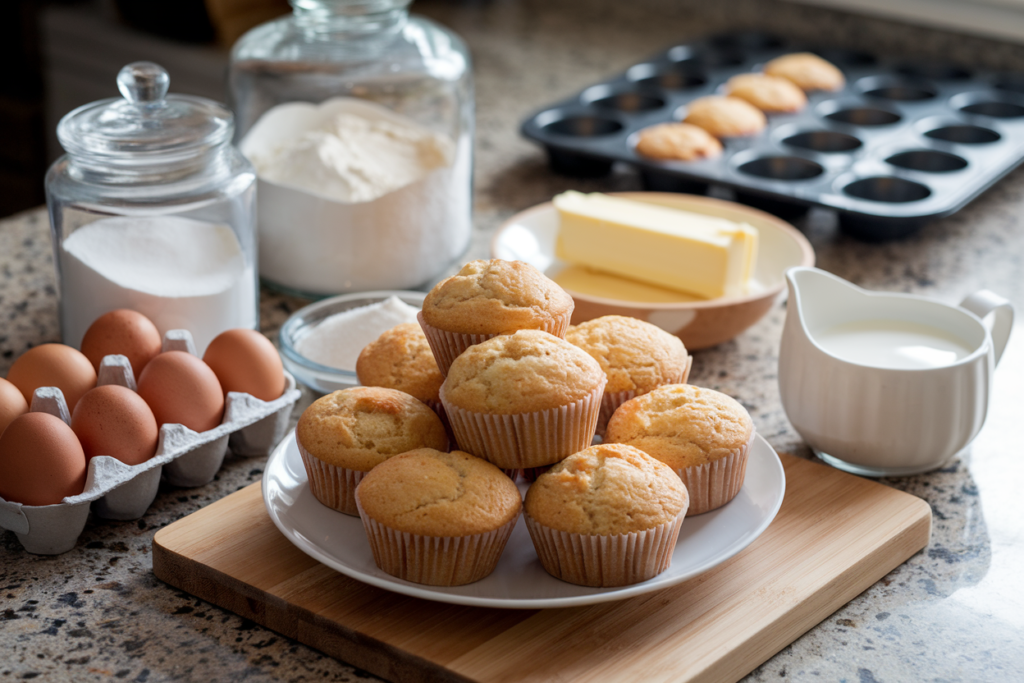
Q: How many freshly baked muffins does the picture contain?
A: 12